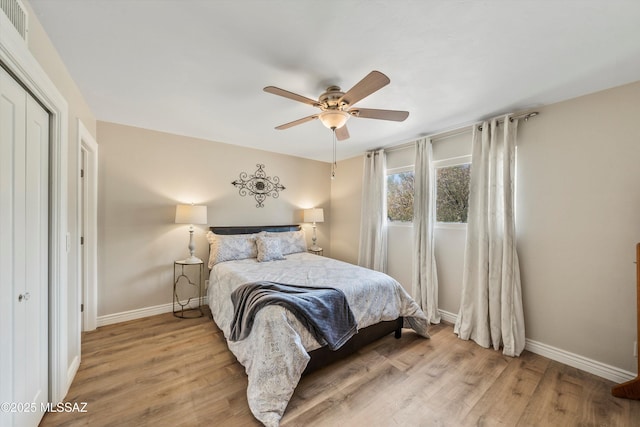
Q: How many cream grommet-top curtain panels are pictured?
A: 3